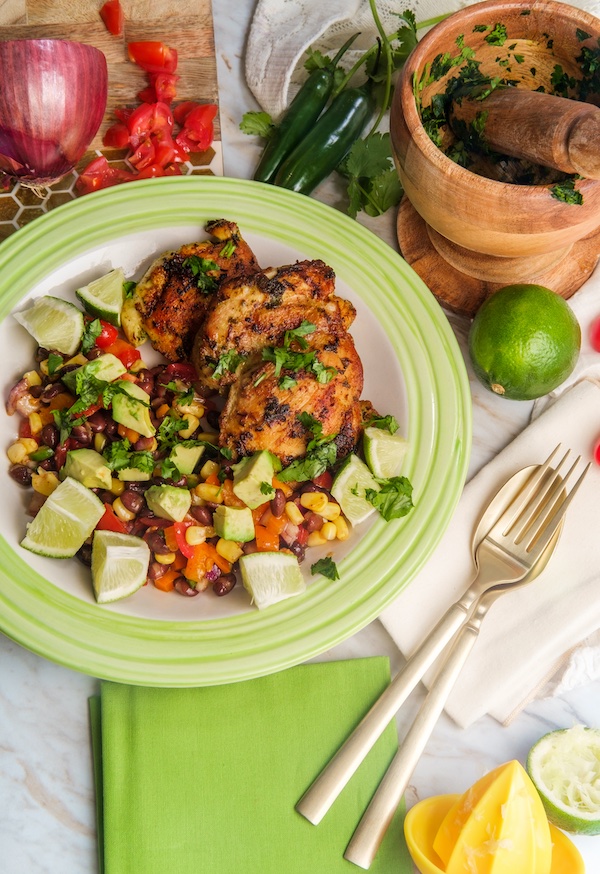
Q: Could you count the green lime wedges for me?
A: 7